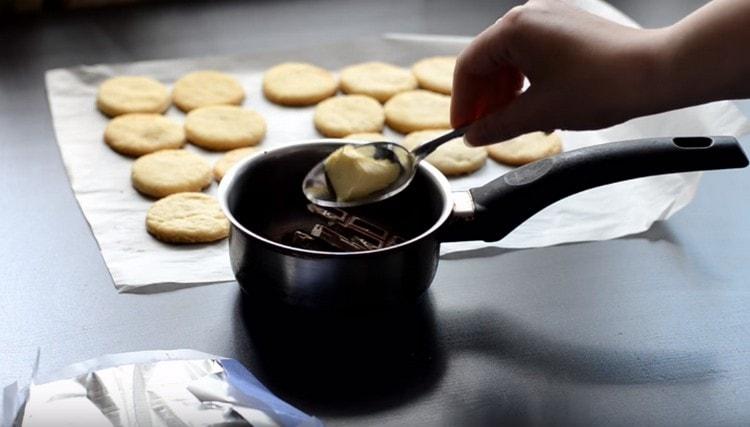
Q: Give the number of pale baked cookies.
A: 15